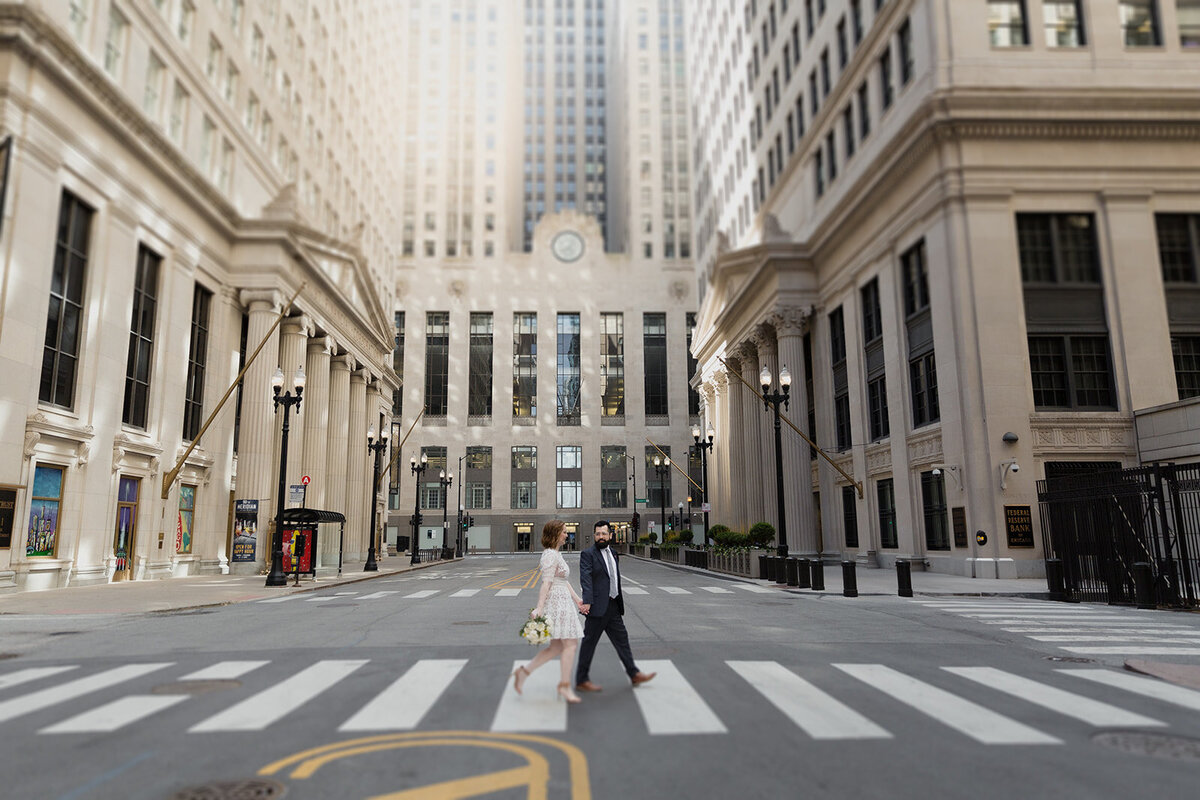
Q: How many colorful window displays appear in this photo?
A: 3